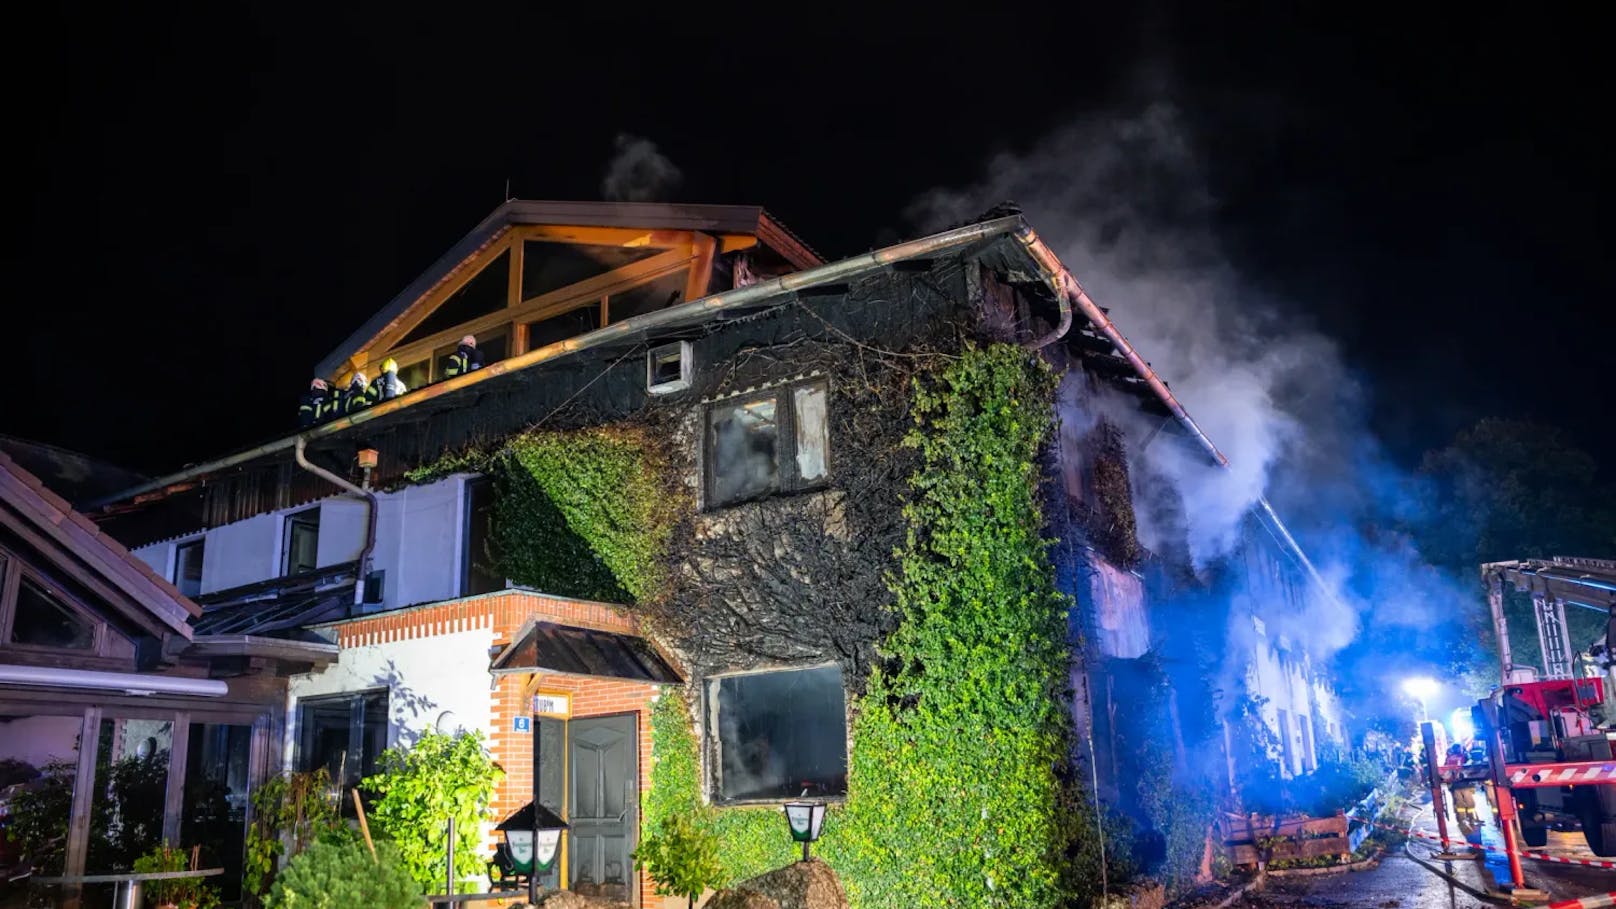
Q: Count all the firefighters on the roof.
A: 4